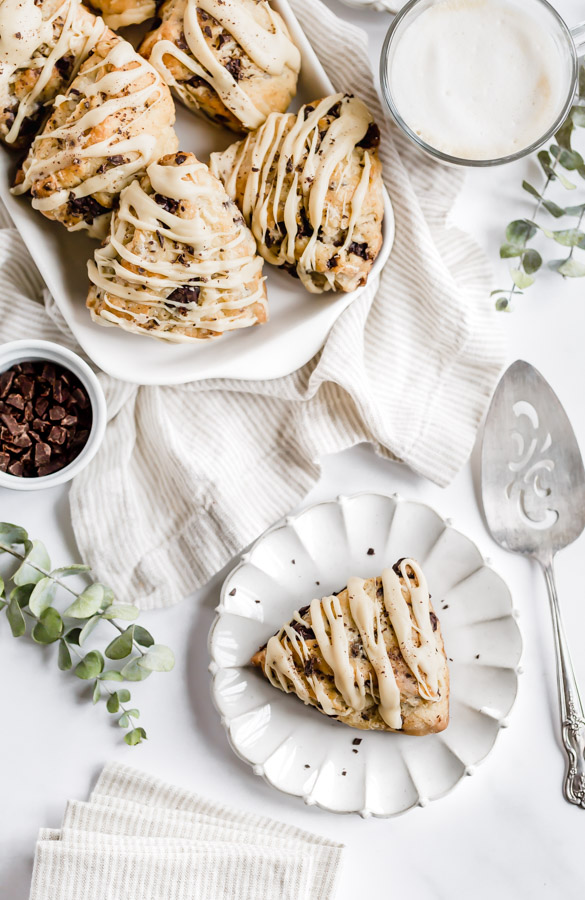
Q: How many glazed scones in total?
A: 7